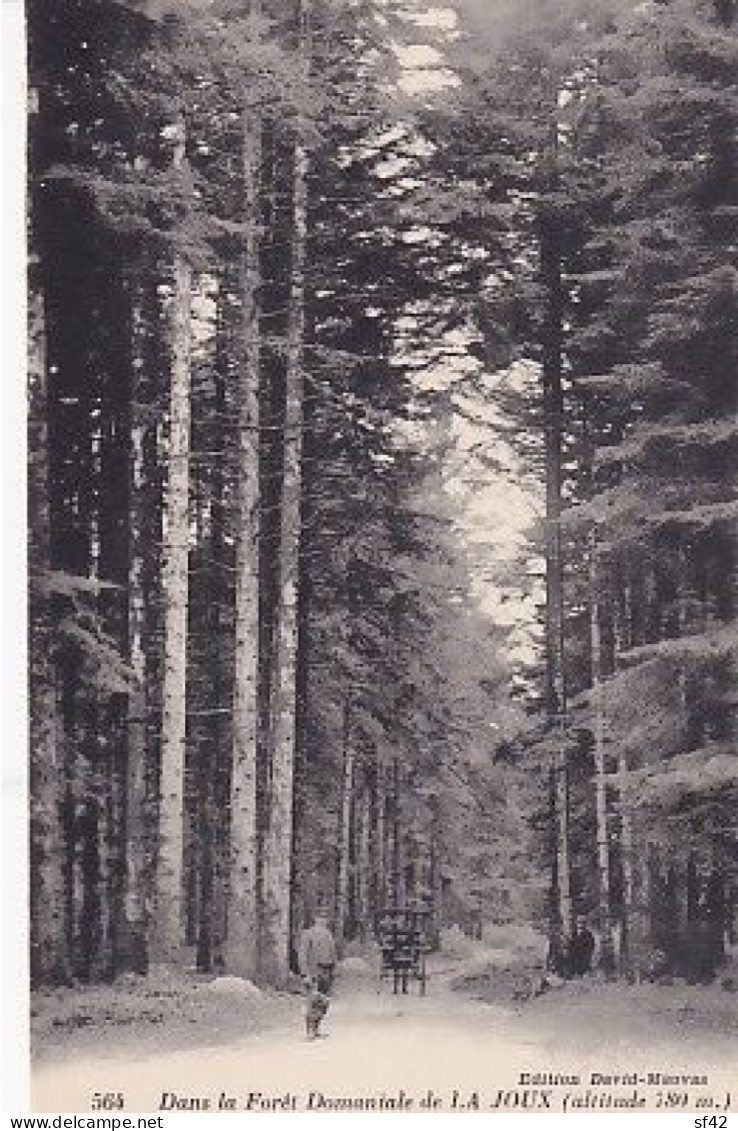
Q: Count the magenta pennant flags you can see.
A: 0